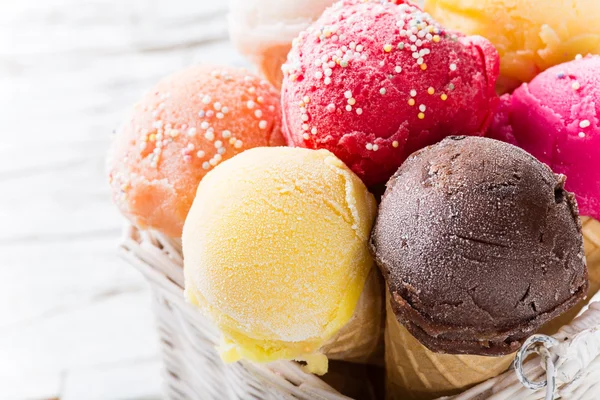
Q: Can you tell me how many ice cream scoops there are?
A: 7